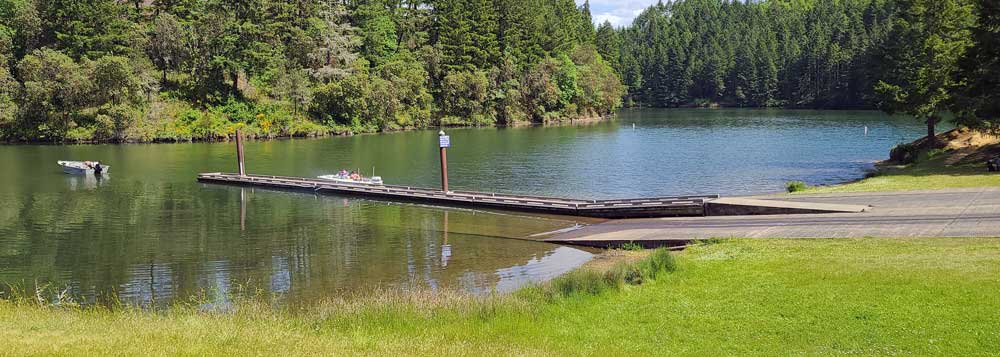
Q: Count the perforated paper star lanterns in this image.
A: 0